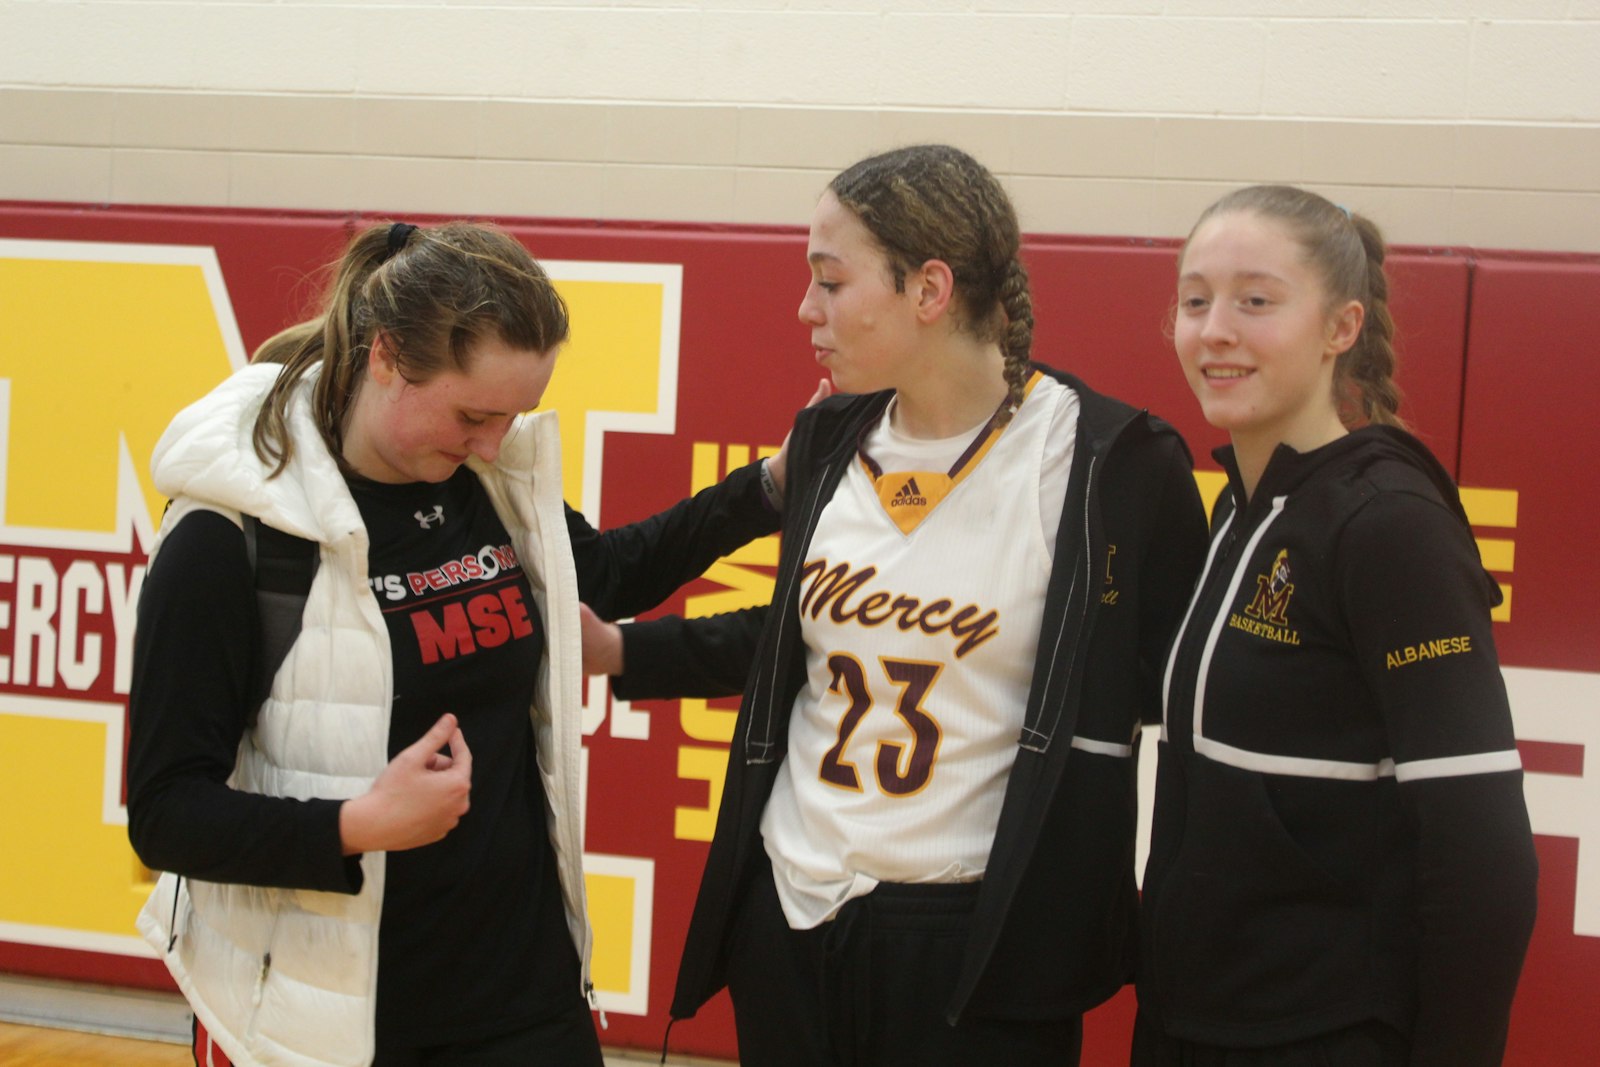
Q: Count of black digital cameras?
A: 0